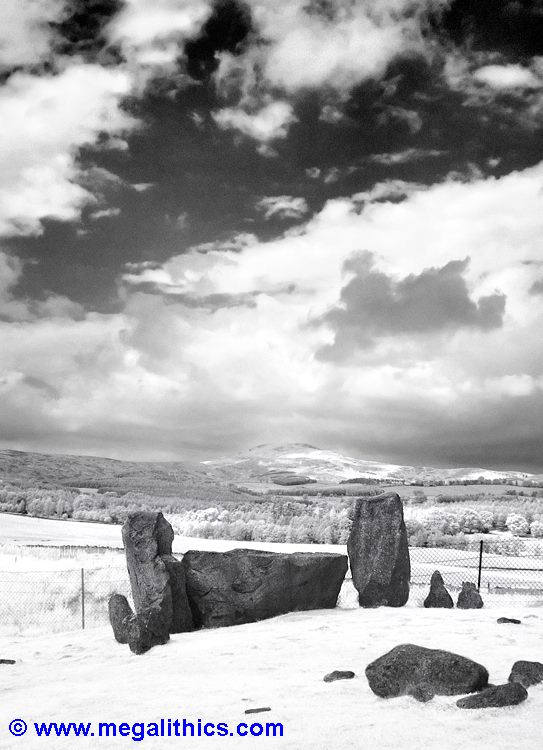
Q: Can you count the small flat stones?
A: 4